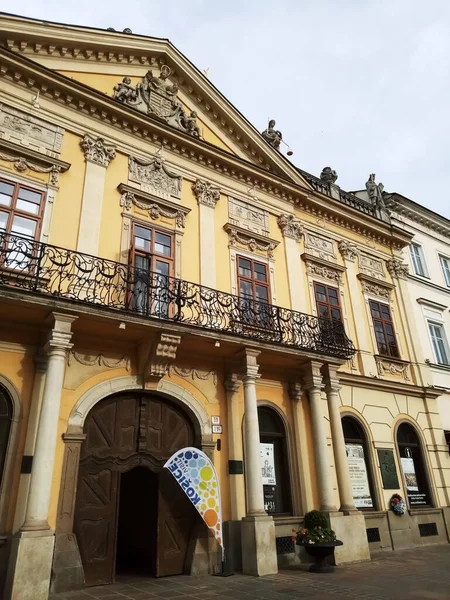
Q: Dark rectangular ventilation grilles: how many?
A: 3